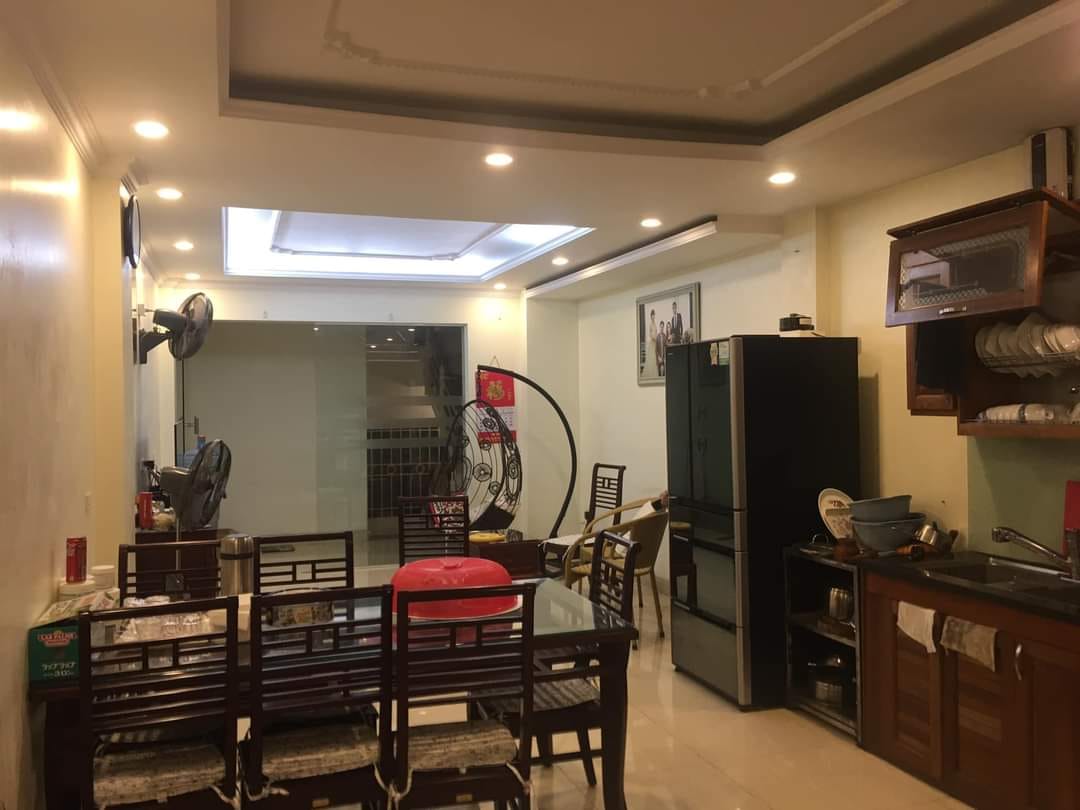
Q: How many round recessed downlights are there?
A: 9